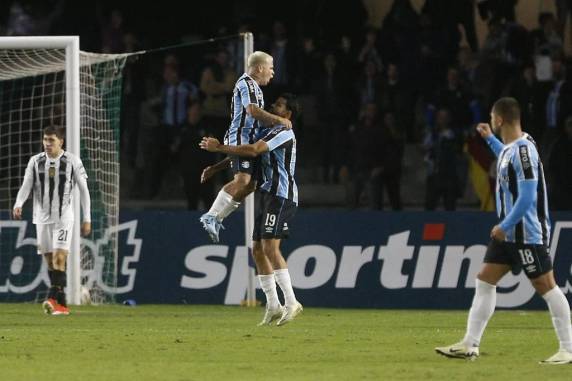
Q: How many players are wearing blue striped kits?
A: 3